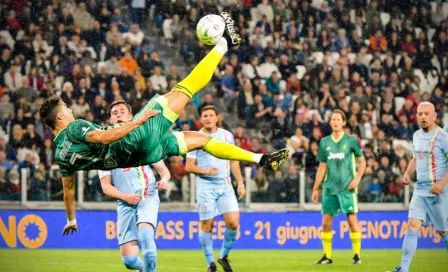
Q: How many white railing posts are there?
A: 6